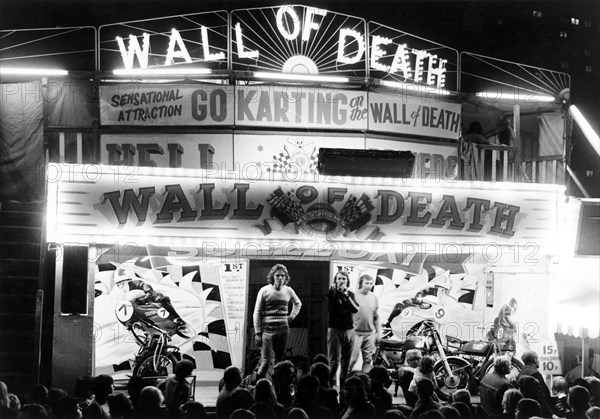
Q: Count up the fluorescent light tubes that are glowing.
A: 6